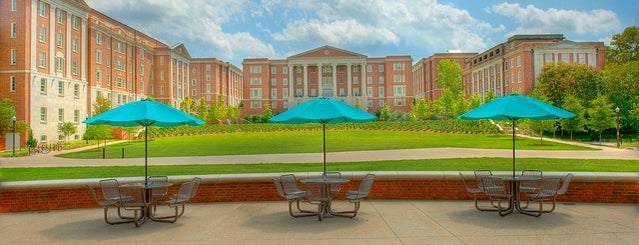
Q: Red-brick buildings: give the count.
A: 5